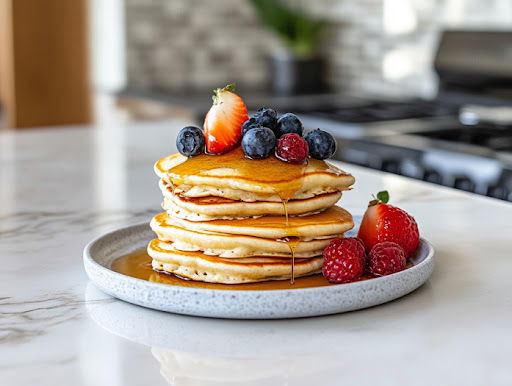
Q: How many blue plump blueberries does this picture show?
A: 6